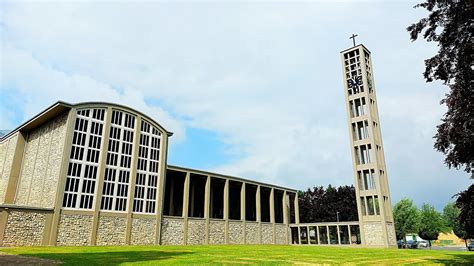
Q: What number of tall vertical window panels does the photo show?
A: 3